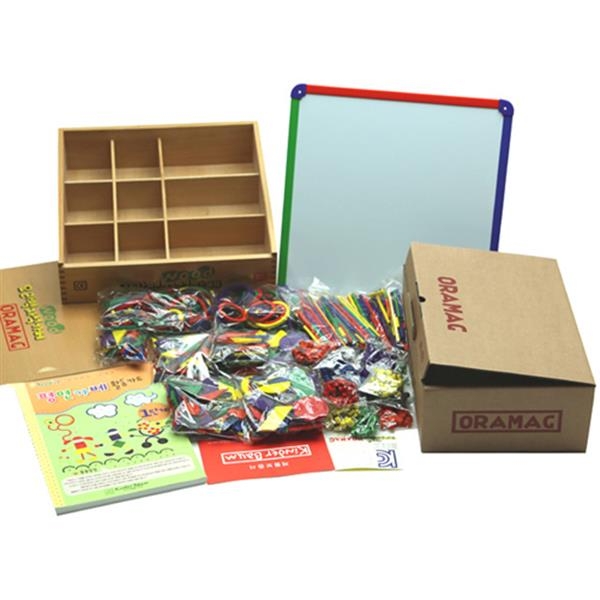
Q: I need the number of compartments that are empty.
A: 9